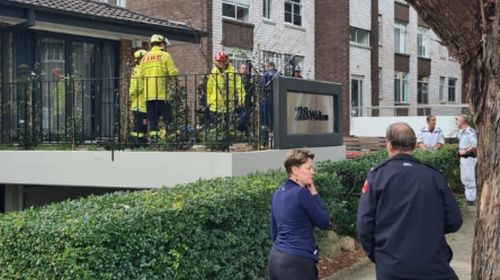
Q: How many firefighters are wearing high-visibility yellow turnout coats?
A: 3